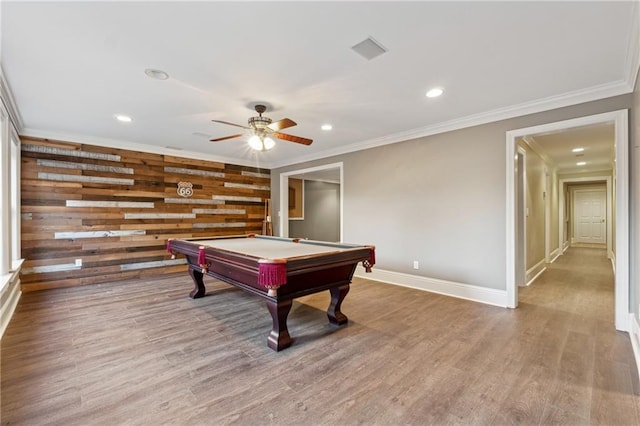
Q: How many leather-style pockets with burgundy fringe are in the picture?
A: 4